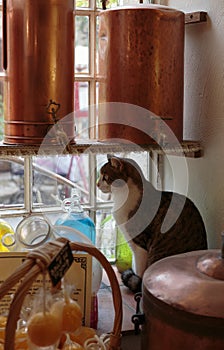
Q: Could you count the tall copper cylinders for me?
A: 2